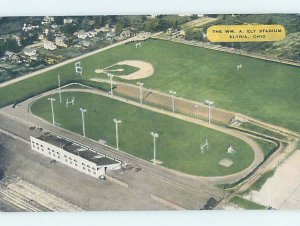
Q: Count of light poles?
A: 8